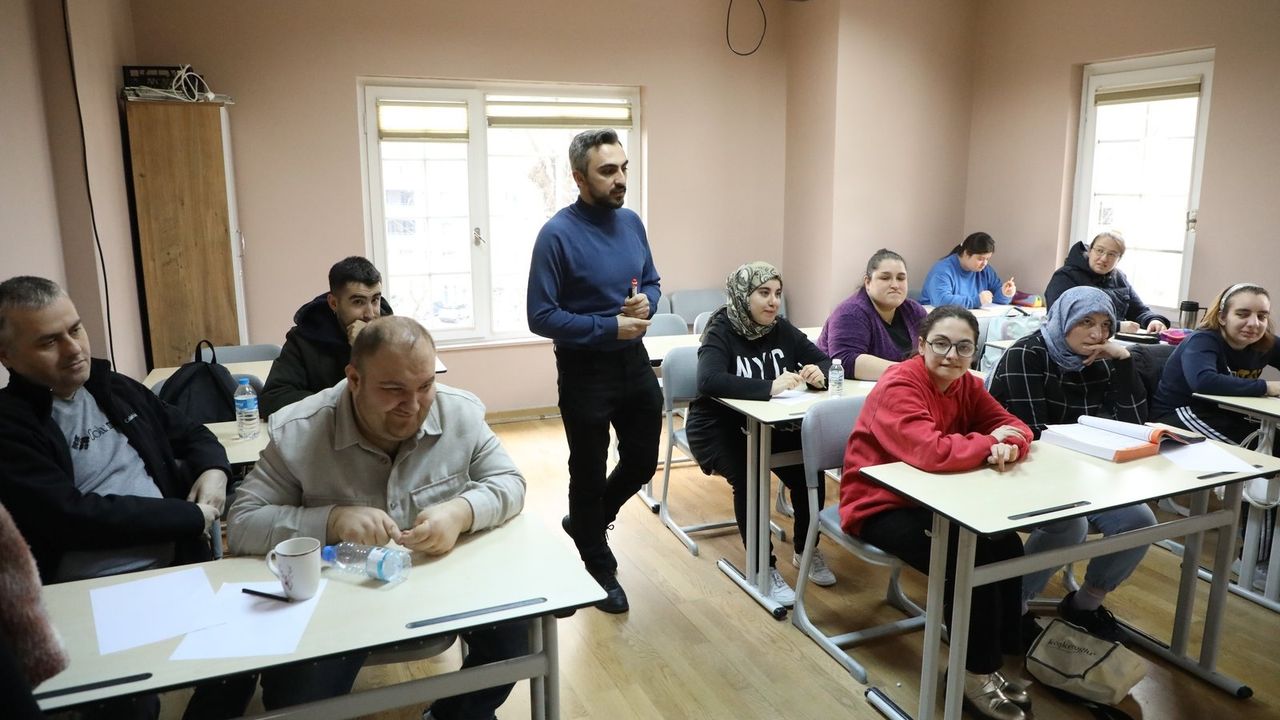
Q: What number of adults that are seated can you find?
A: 10